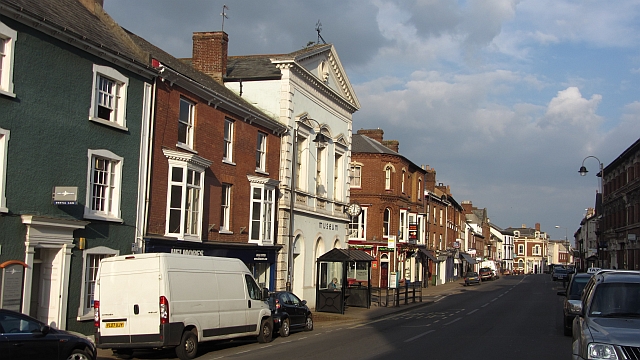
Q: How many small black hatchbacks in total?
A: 1